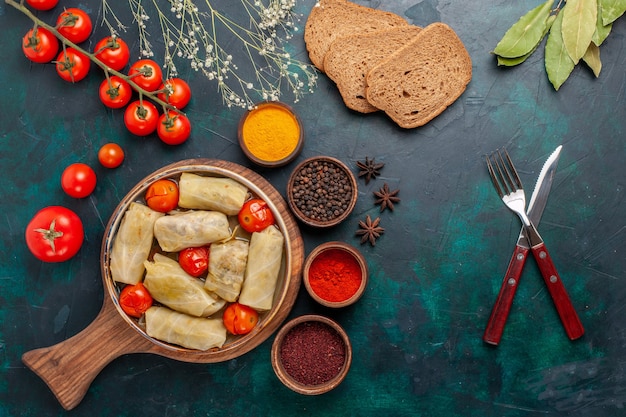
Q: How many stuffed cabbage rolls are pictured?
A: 7